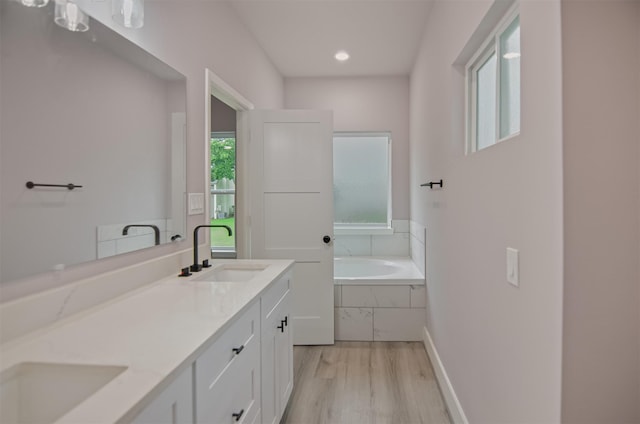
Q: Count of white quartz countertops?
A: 1